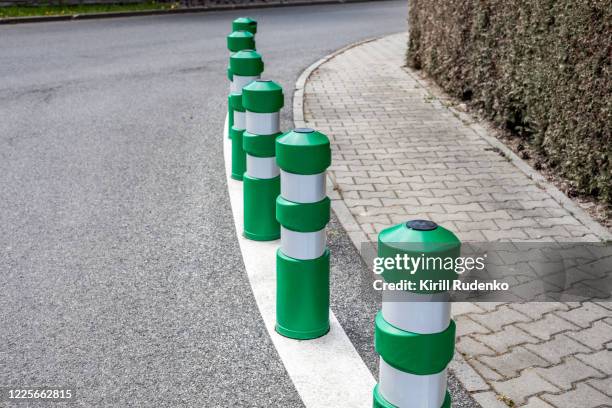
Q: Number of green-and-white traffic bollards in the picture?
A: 6